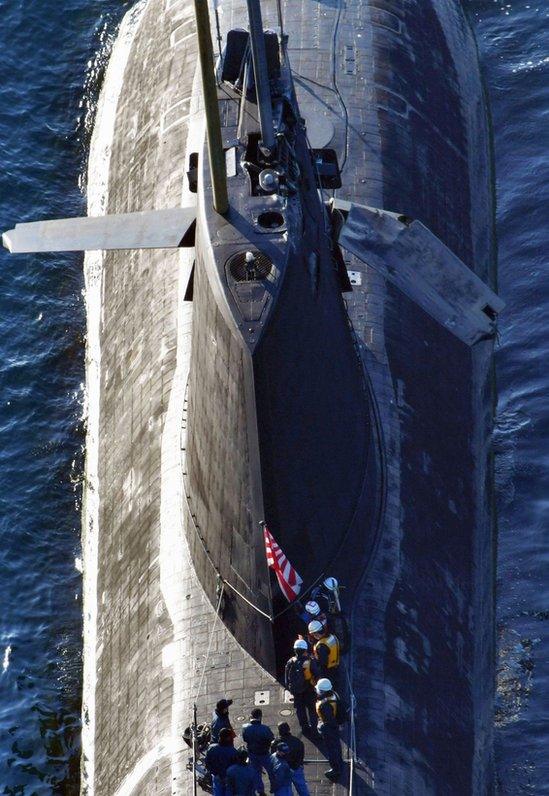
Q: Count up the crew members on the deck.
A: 11